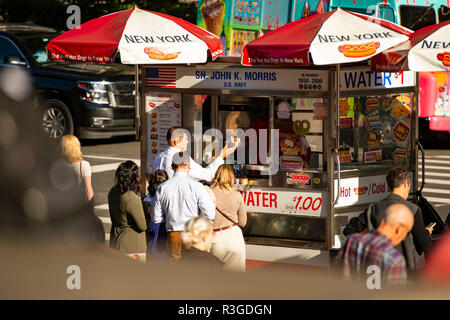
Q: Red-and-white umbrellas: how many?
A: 3